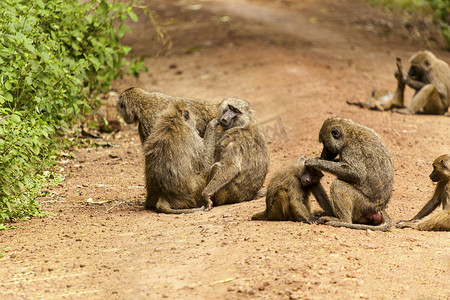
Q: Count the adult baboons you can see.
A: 5